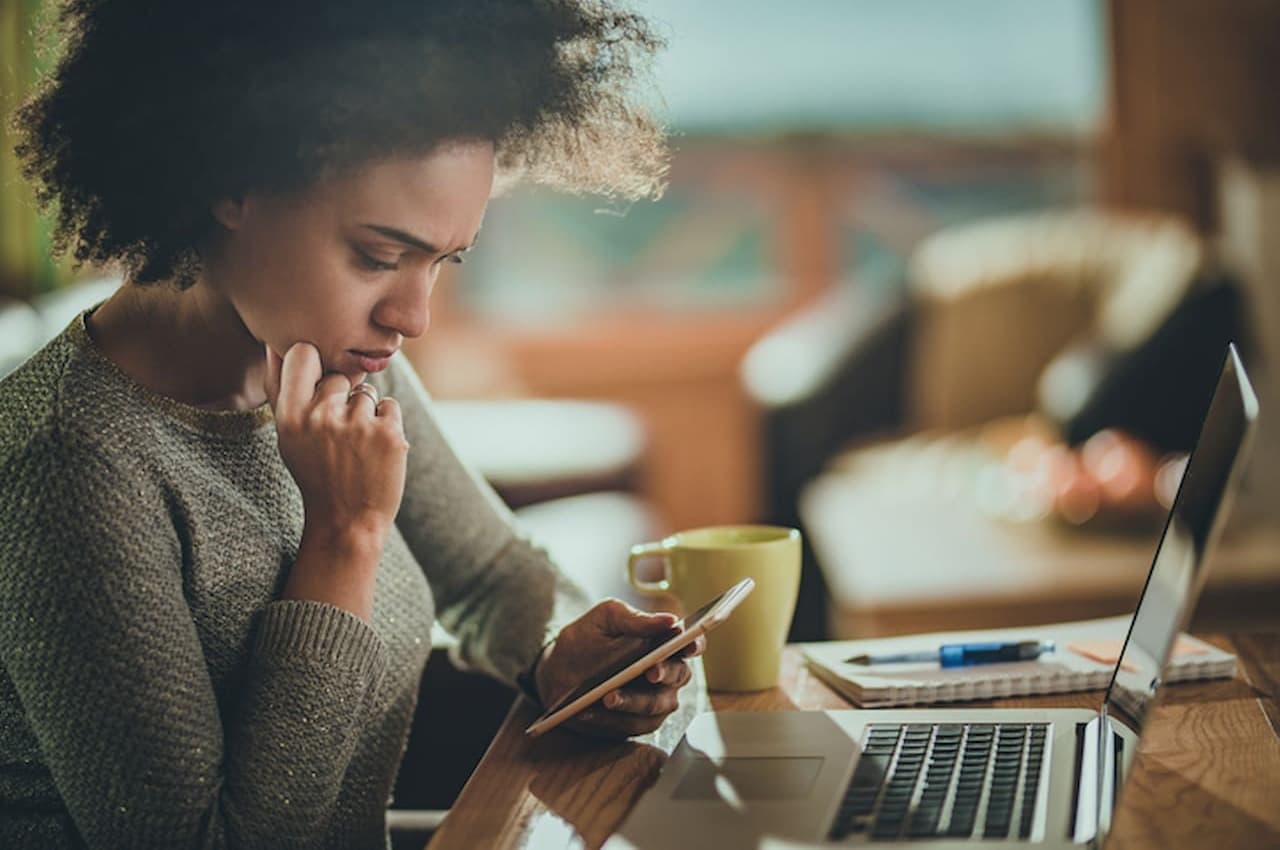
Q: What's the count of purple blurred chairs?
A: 0